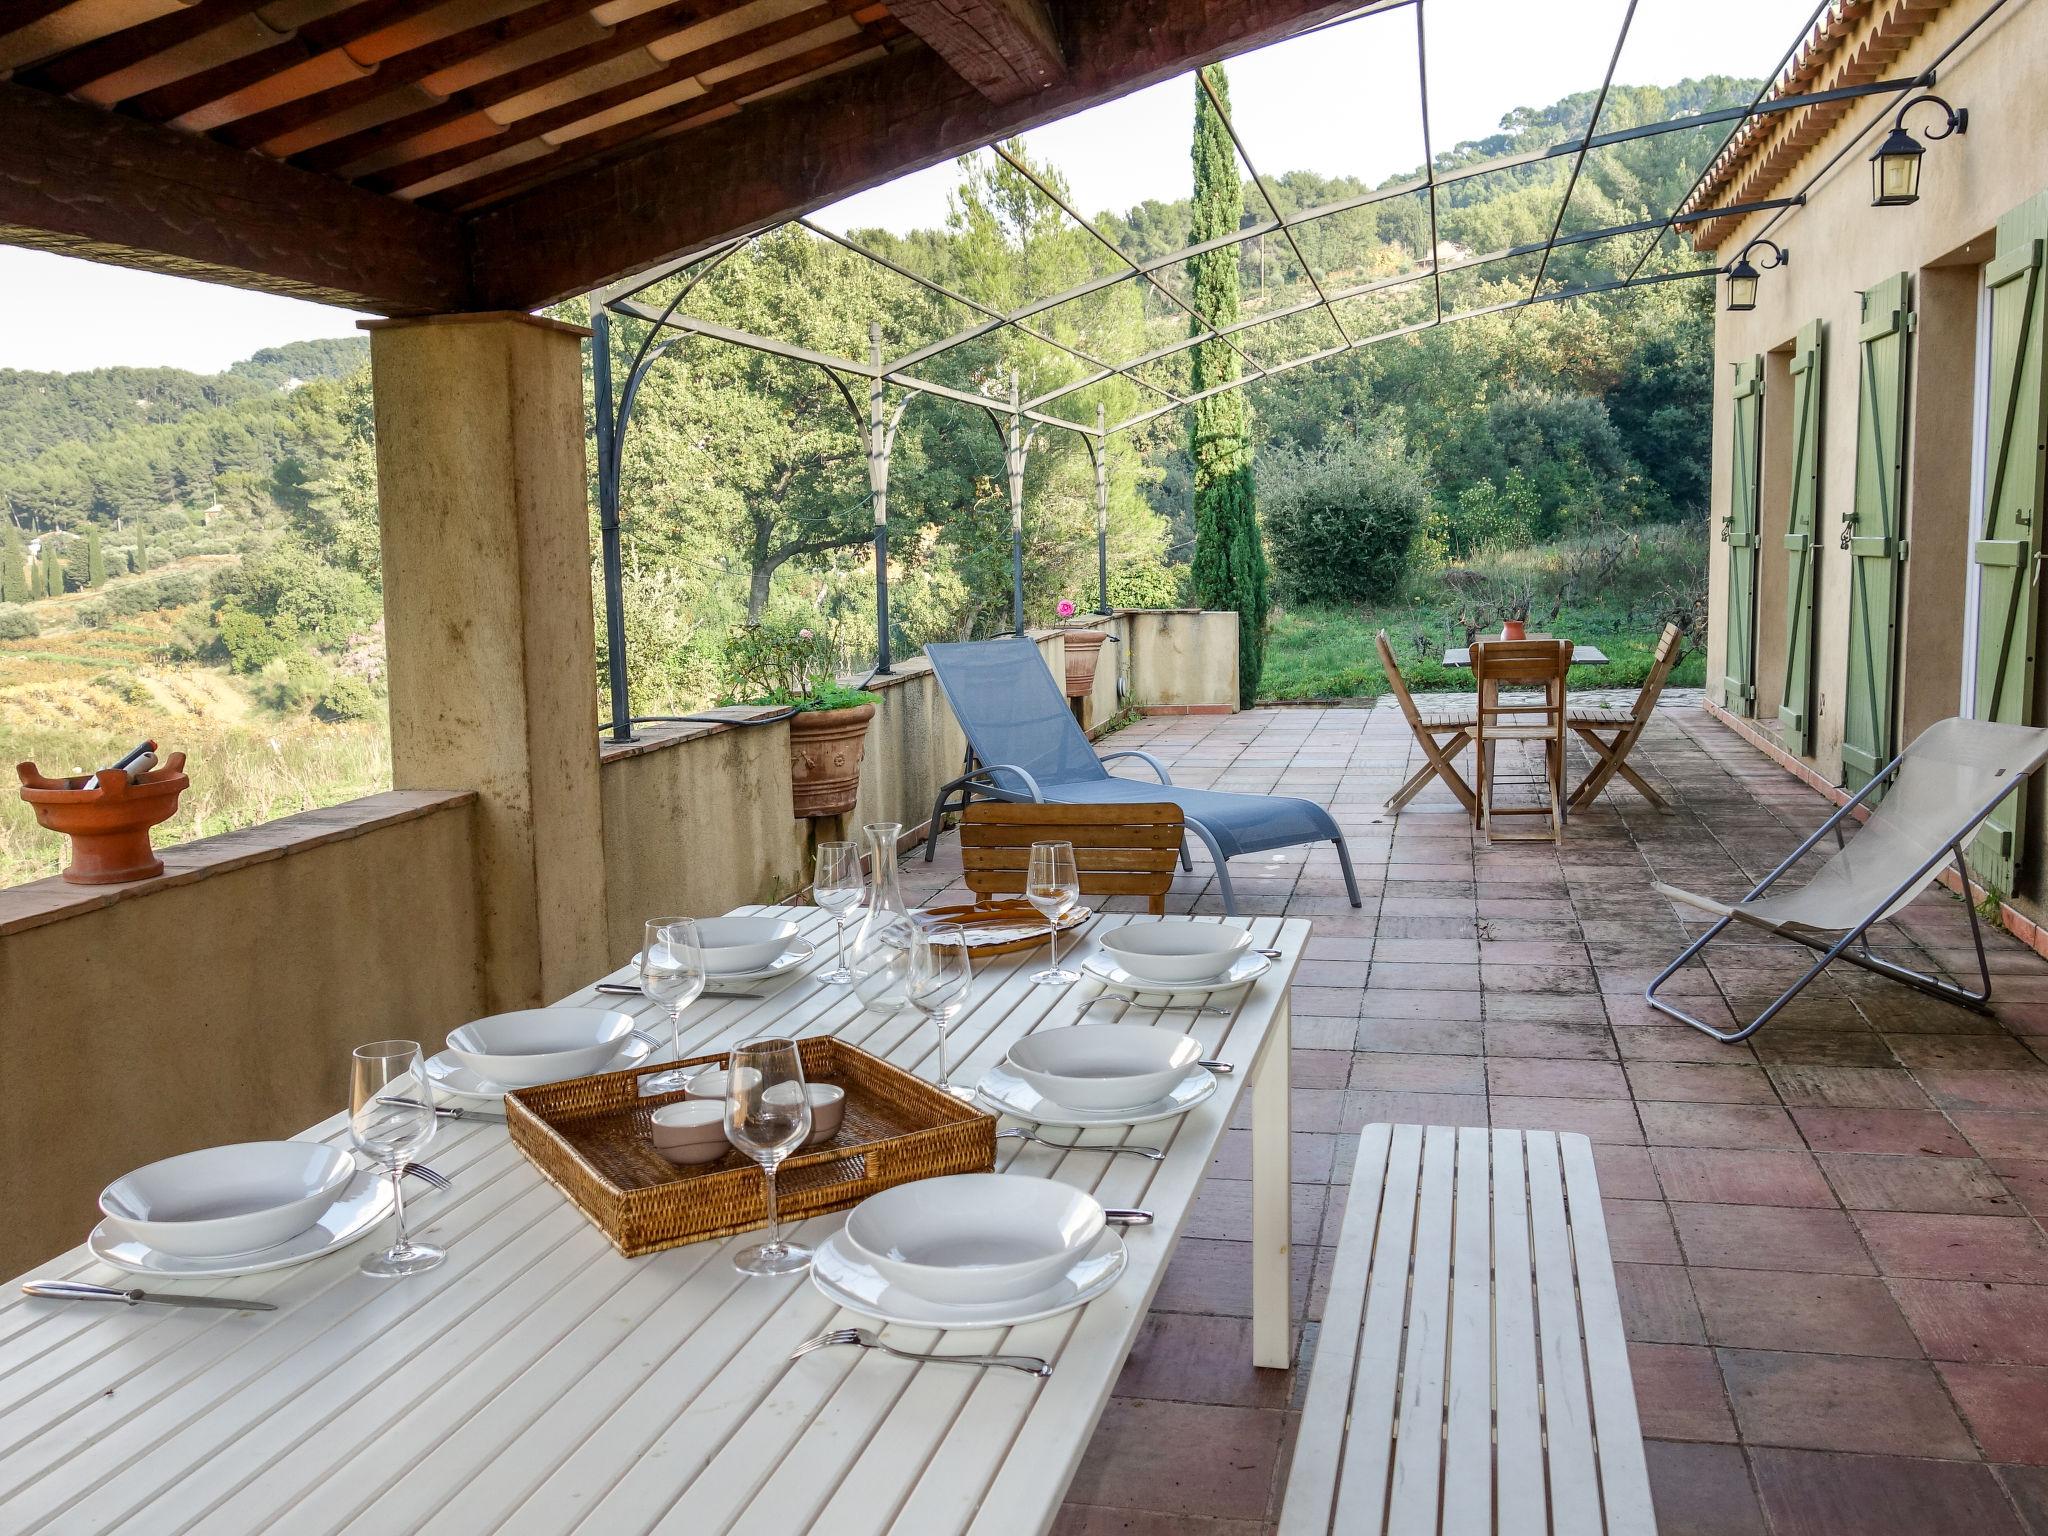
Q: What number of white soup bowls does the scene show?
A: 6